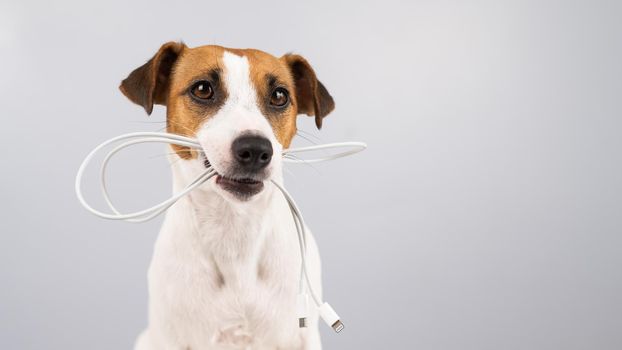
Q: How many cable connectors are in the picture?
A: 2